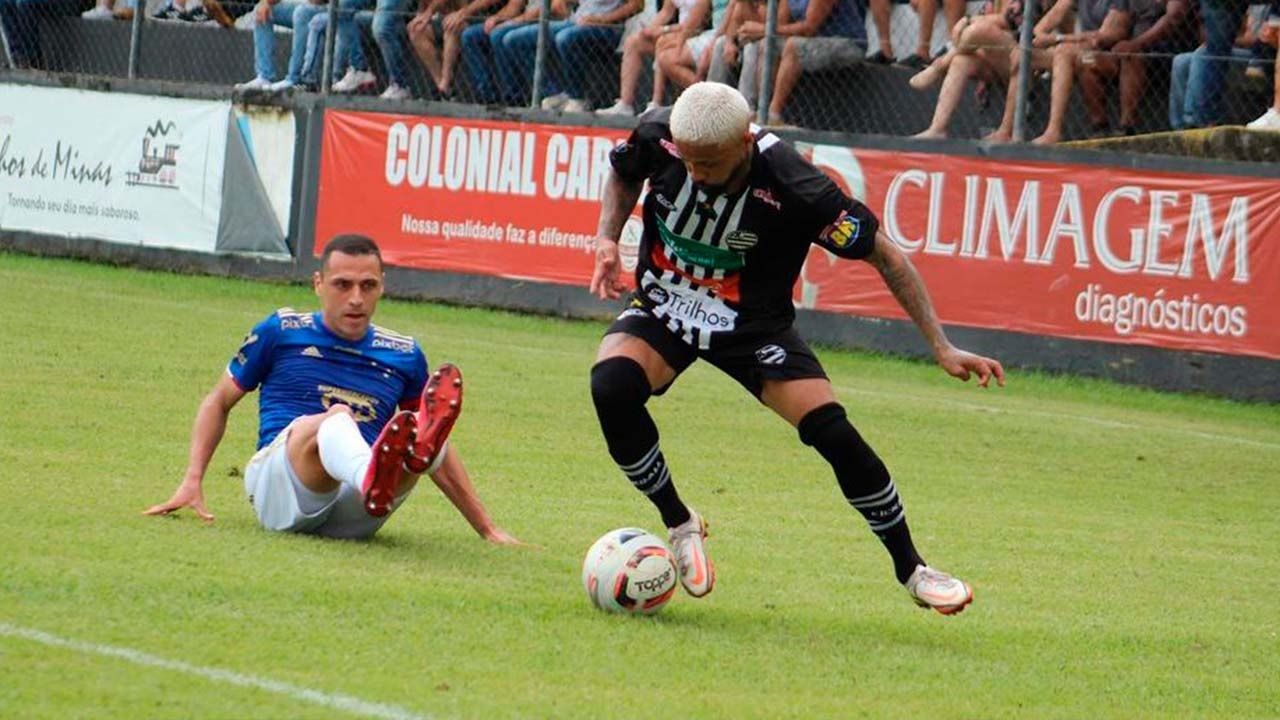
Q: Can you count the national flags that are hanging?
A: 0